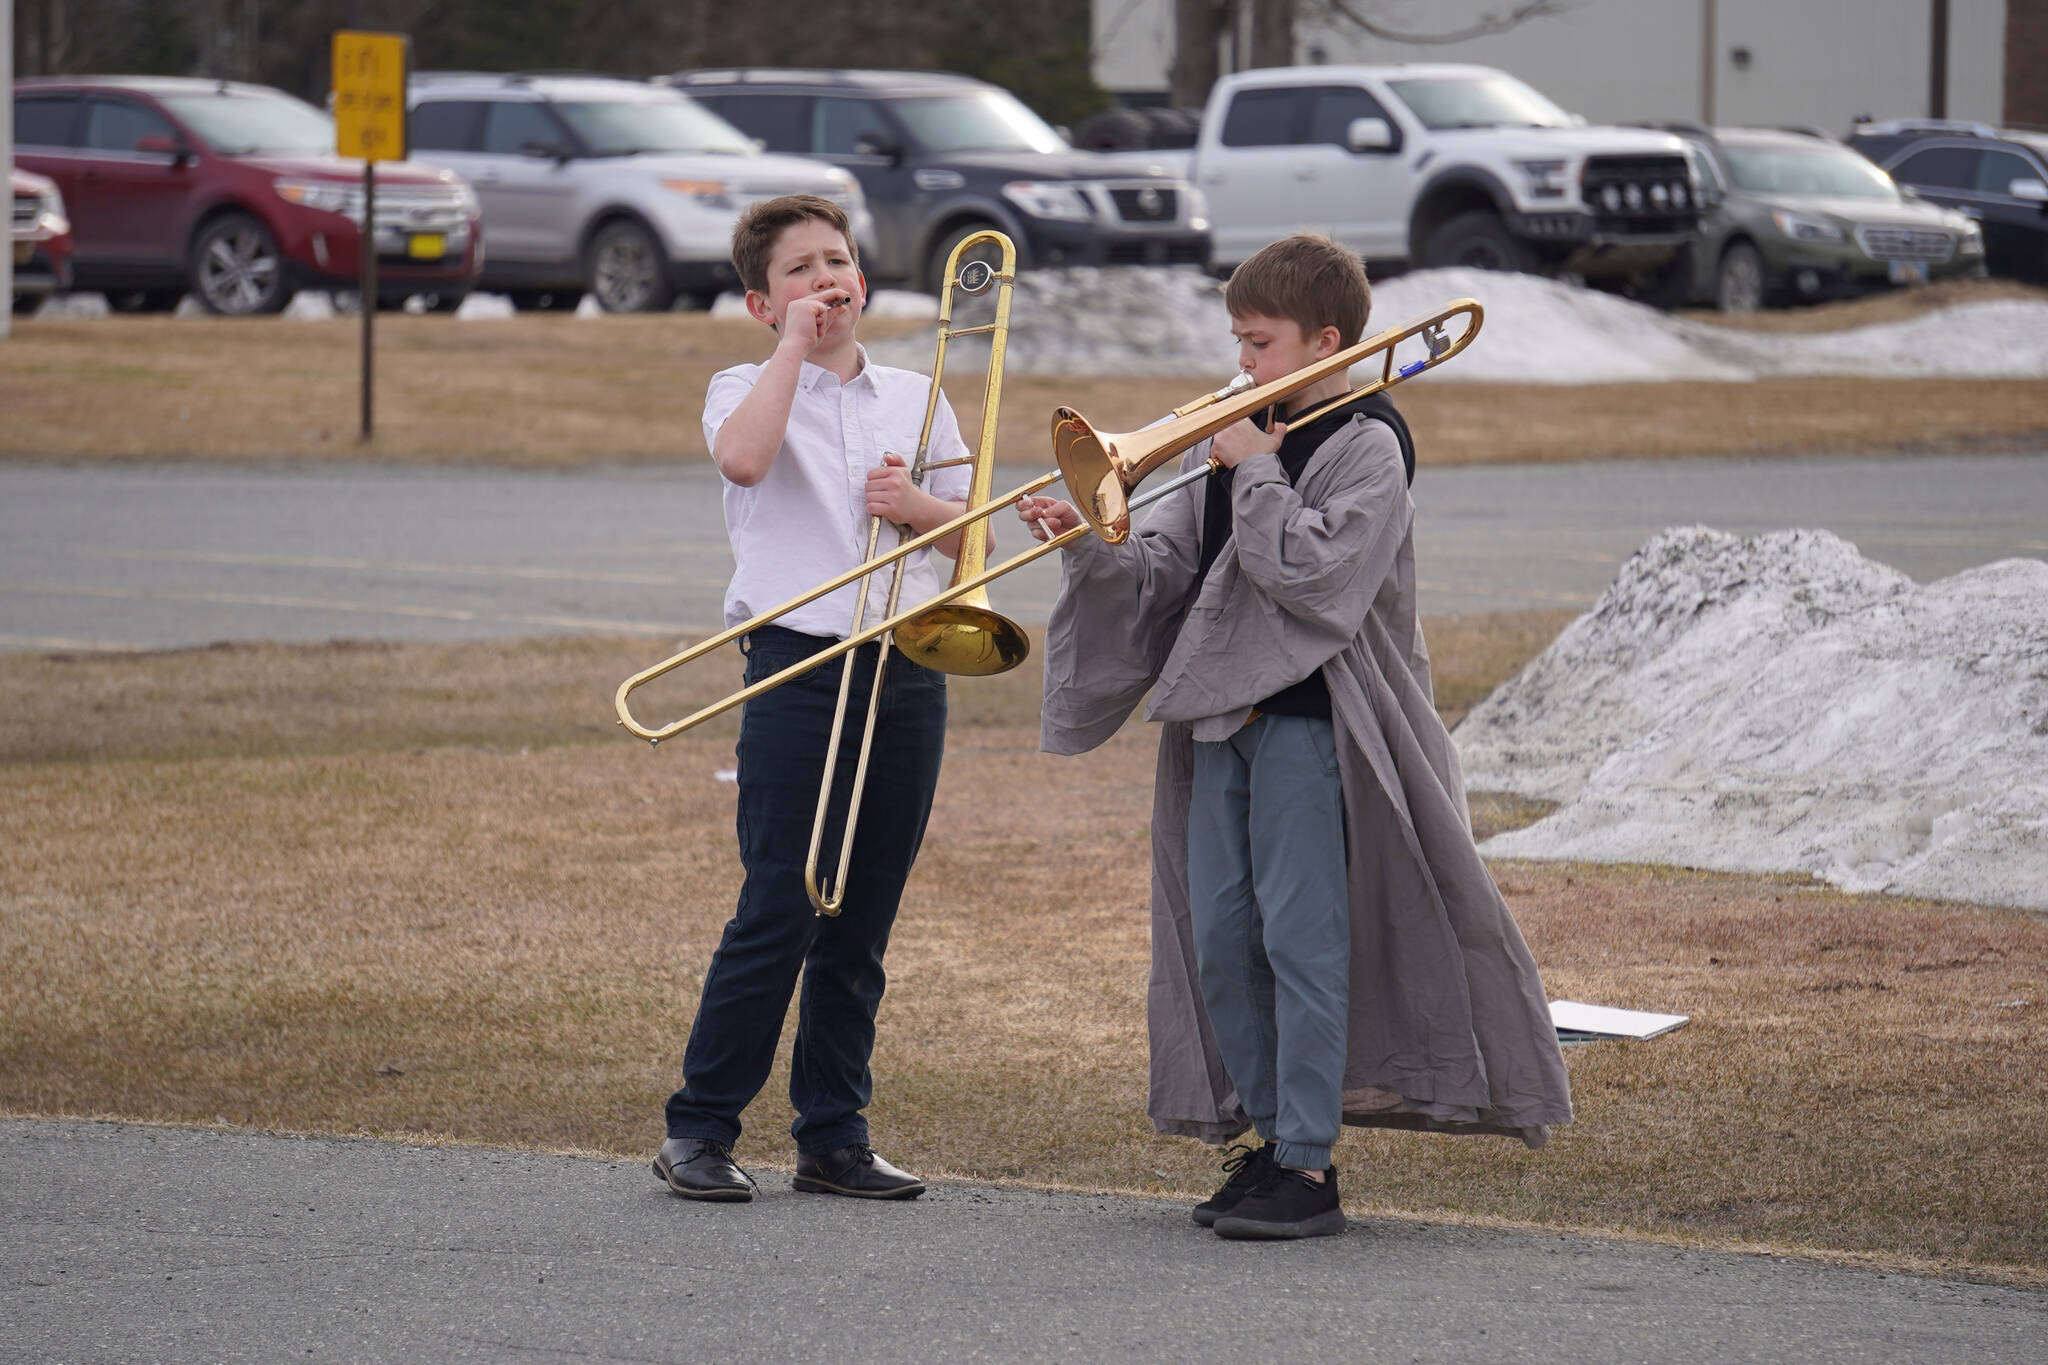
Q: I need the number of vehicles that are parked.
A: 7